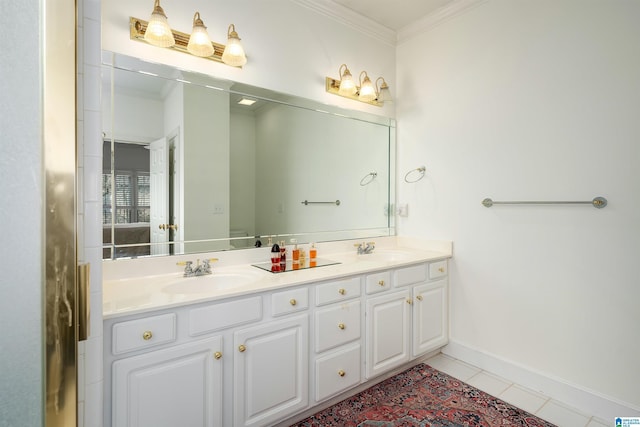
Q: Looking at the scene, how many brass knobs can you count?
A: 11